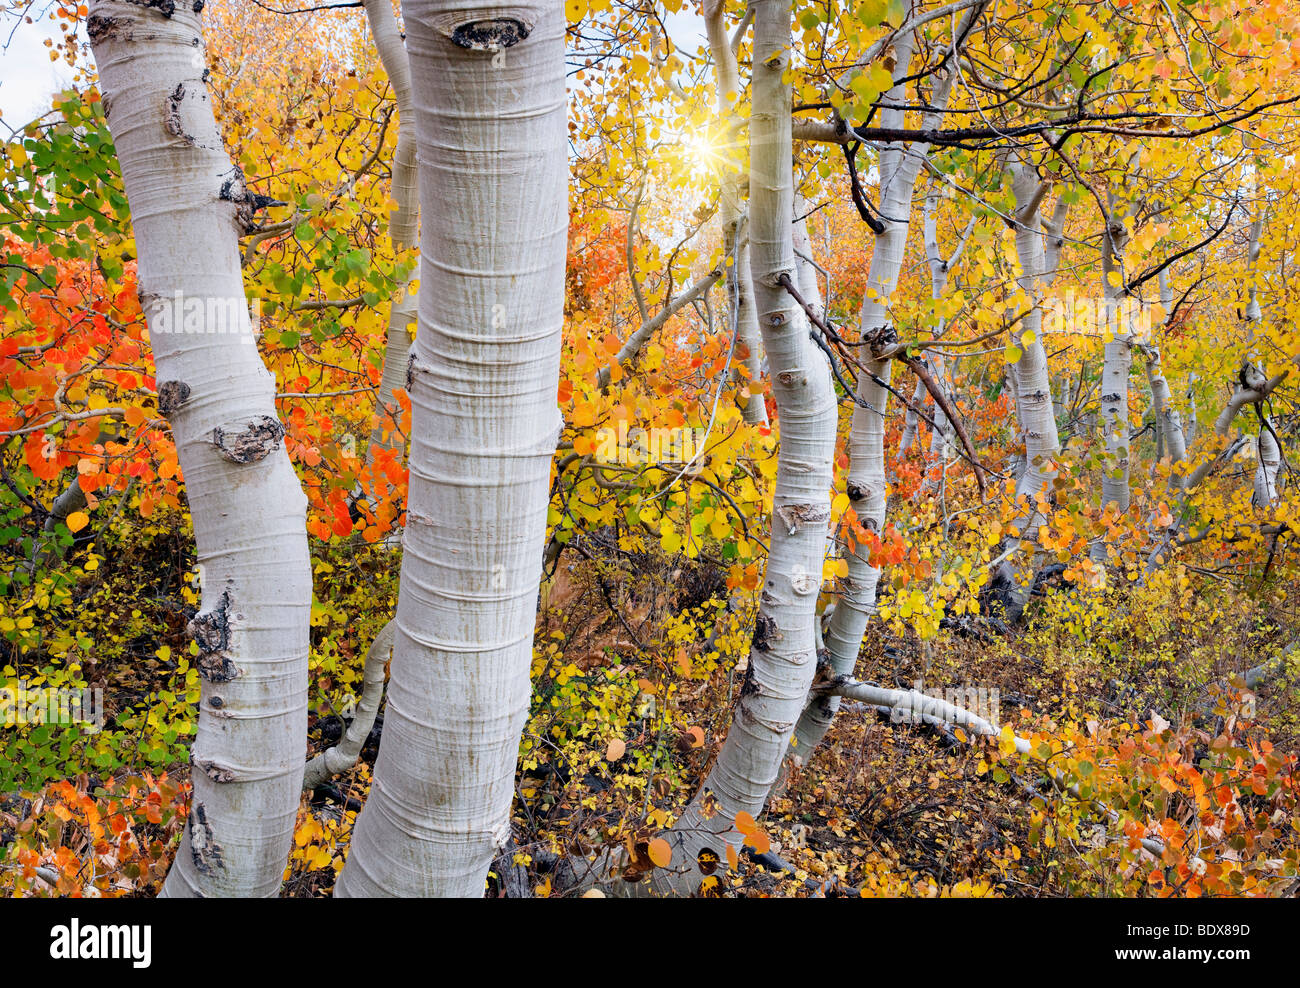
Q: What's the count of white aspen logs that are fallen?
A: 1